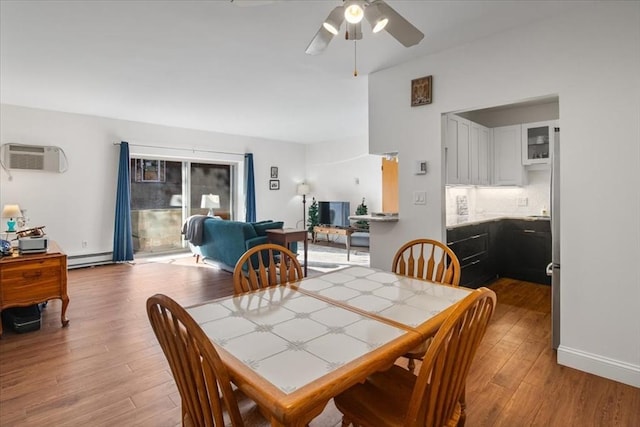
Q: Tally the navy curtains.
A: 2